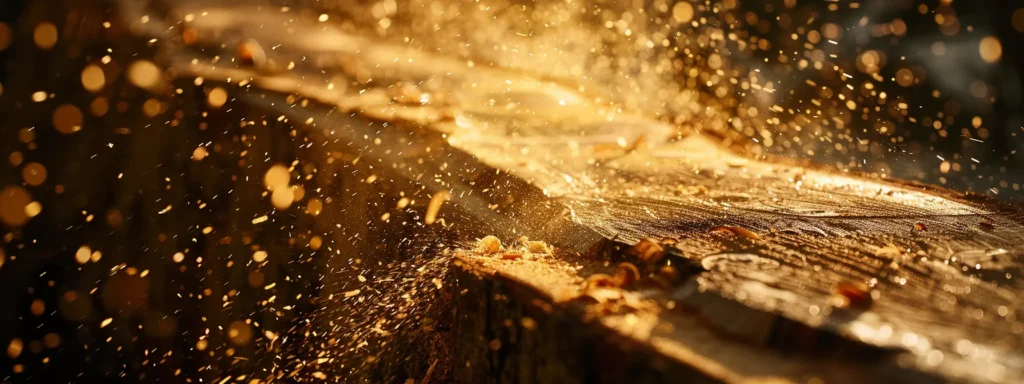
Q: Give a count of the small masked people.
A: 0